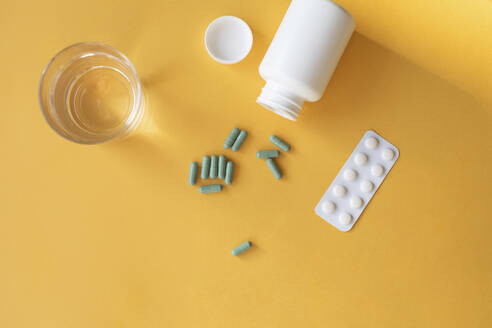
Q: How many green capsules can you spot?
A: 12